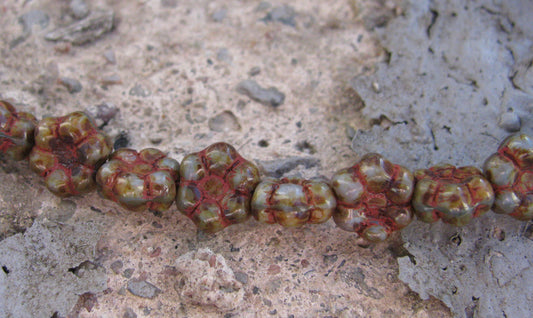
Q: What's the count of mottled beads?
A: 8